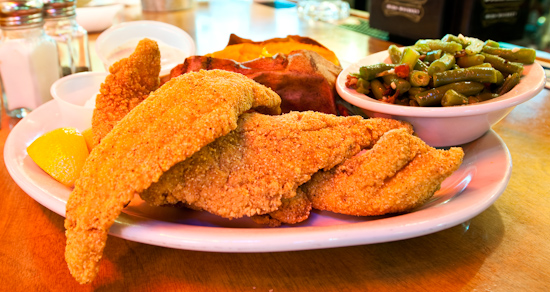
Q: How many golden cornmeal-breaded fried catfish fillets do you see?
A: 4